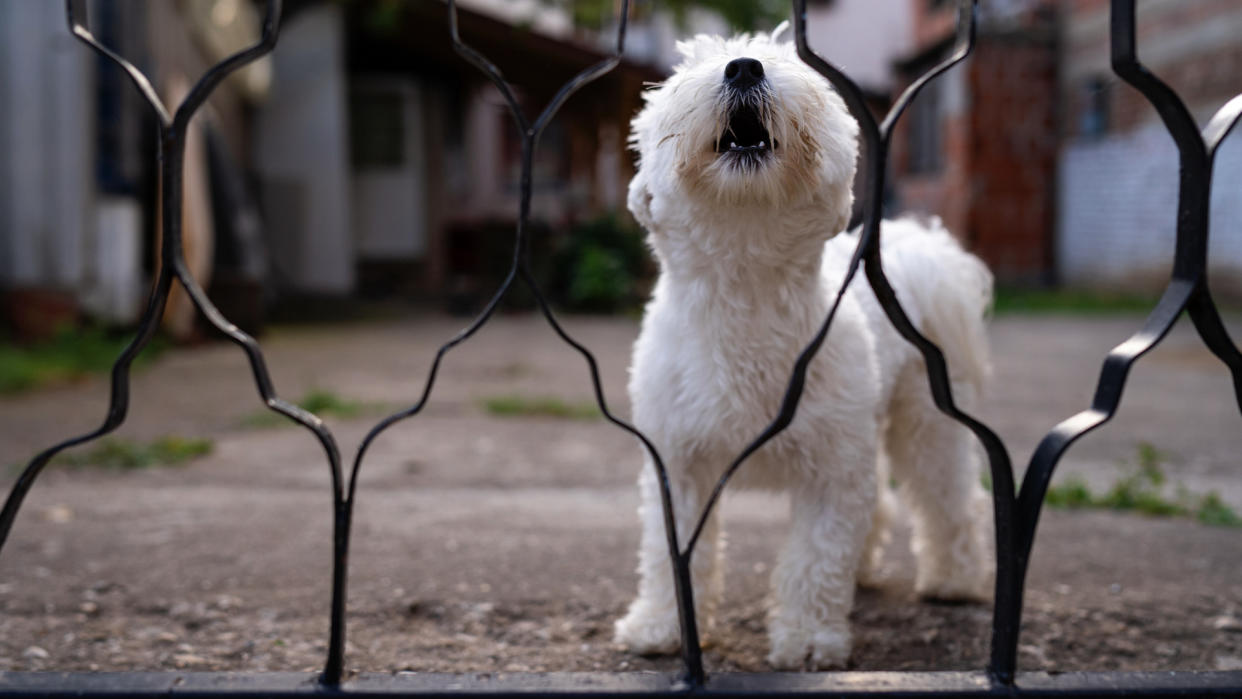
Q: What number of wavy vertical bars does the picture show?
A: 8